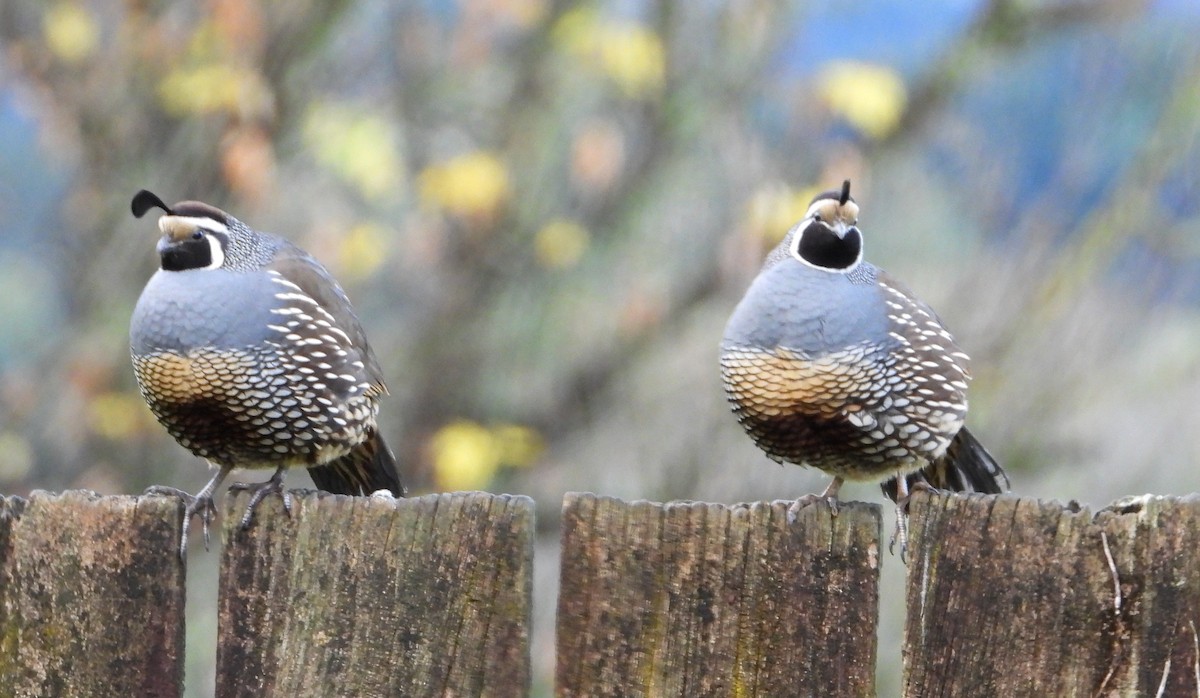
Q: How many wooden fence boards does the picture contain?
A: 4